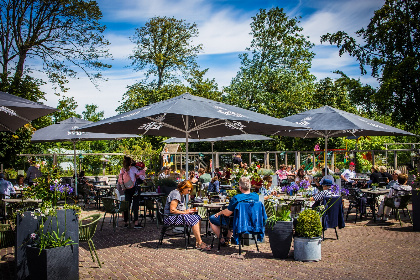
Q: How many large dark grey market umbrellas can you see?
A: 5